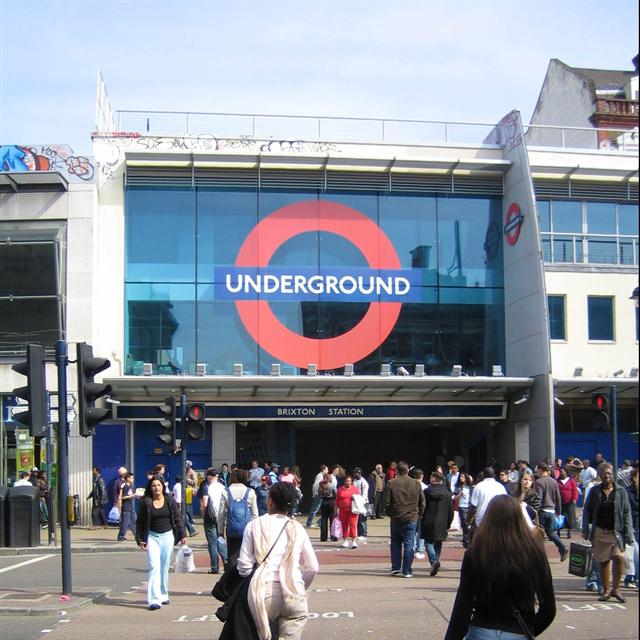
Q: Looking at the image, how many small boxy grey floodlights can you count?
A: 12